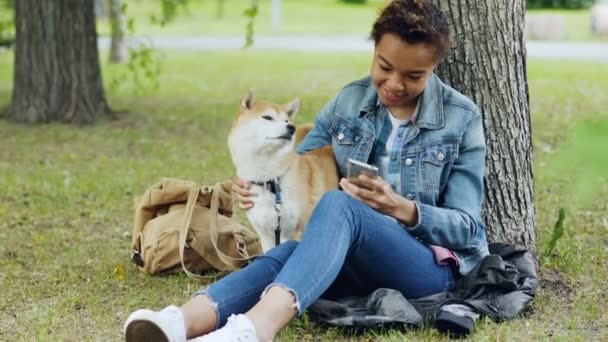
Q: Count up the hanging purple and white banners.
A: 0